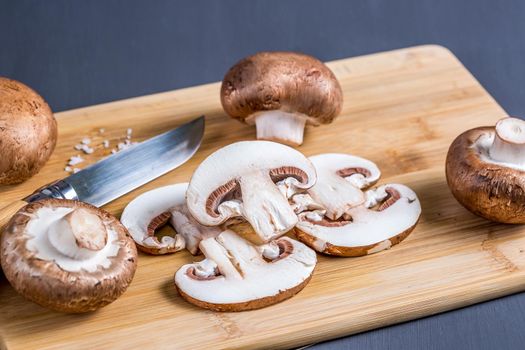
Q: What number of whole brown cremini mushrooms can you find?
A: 4